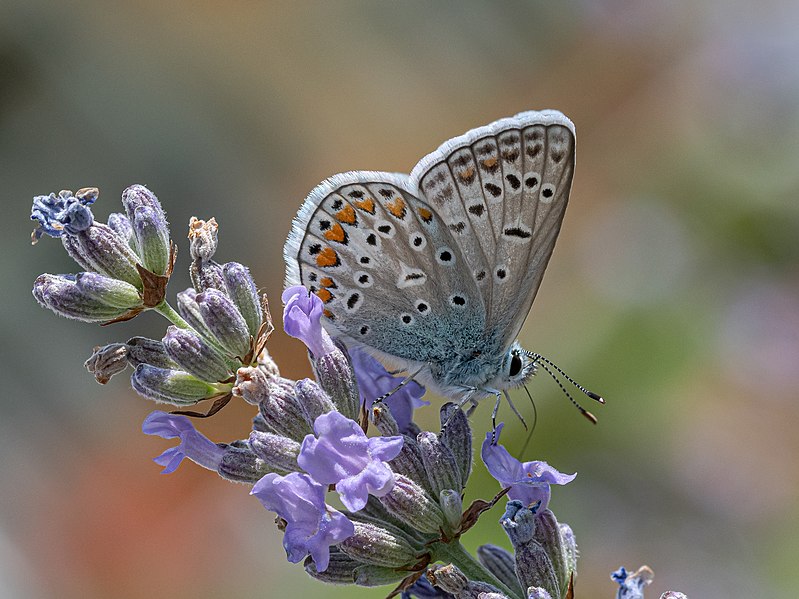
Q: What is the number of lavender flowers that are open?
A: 6